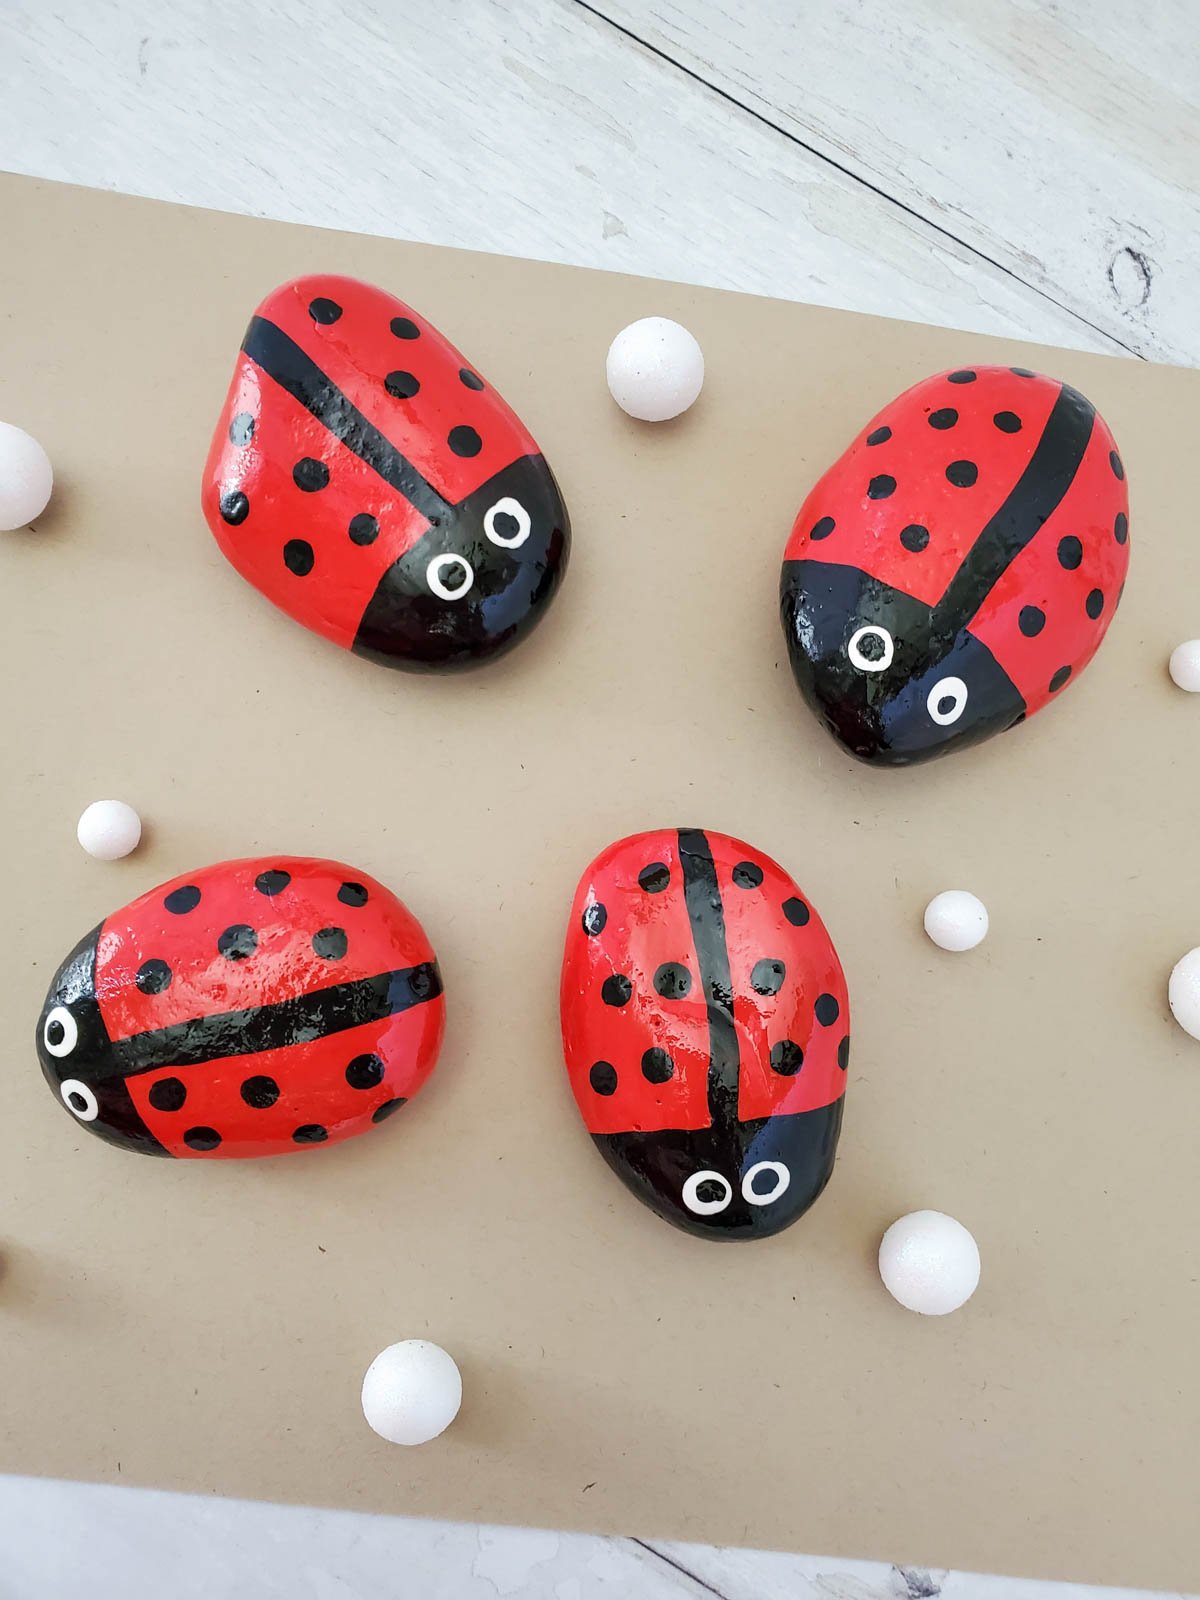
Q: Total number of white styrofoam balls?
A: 8